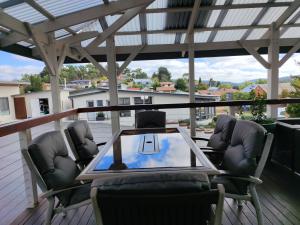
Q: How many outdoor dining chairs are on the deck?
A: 6